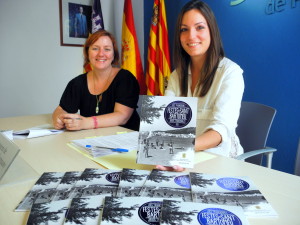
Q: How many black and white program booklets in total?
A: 11